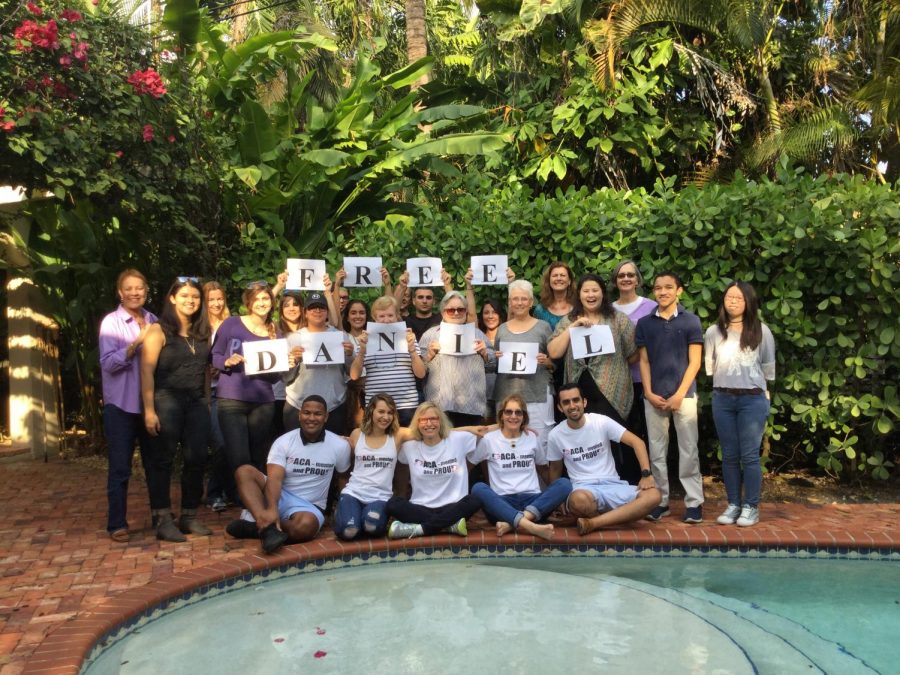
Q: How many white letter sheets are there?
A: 10